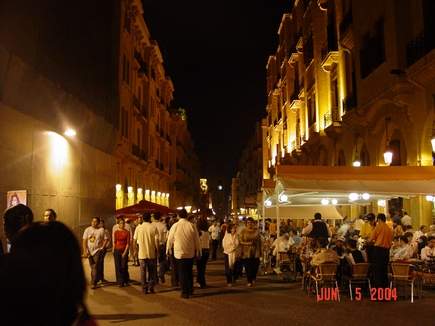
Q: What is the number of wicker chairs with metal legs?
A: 3